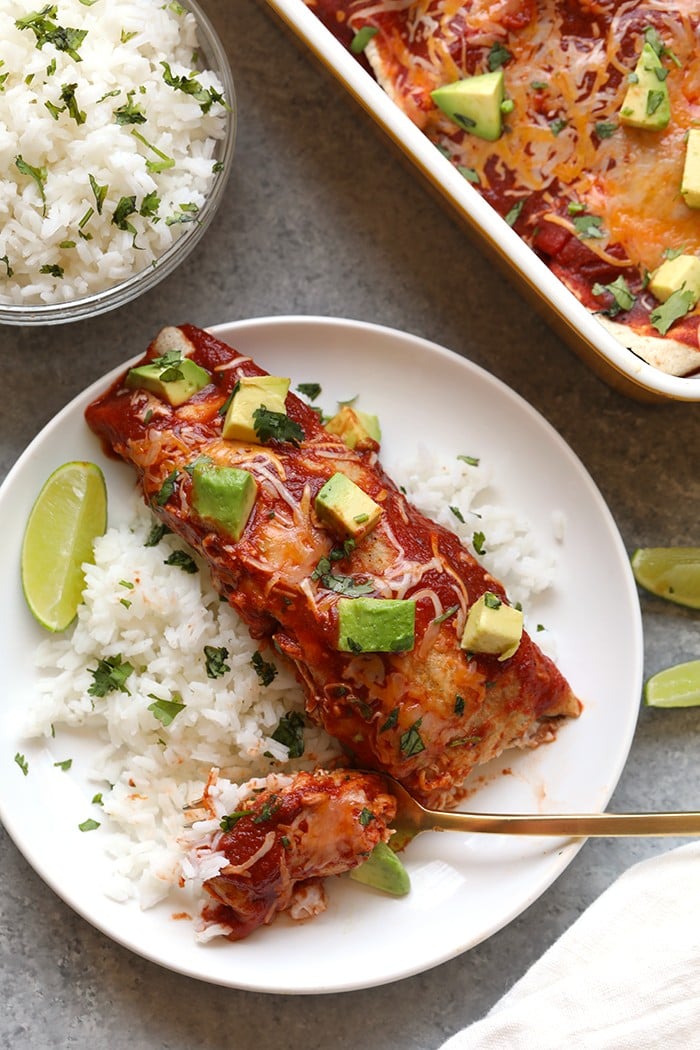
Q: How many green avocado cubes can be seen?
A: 12